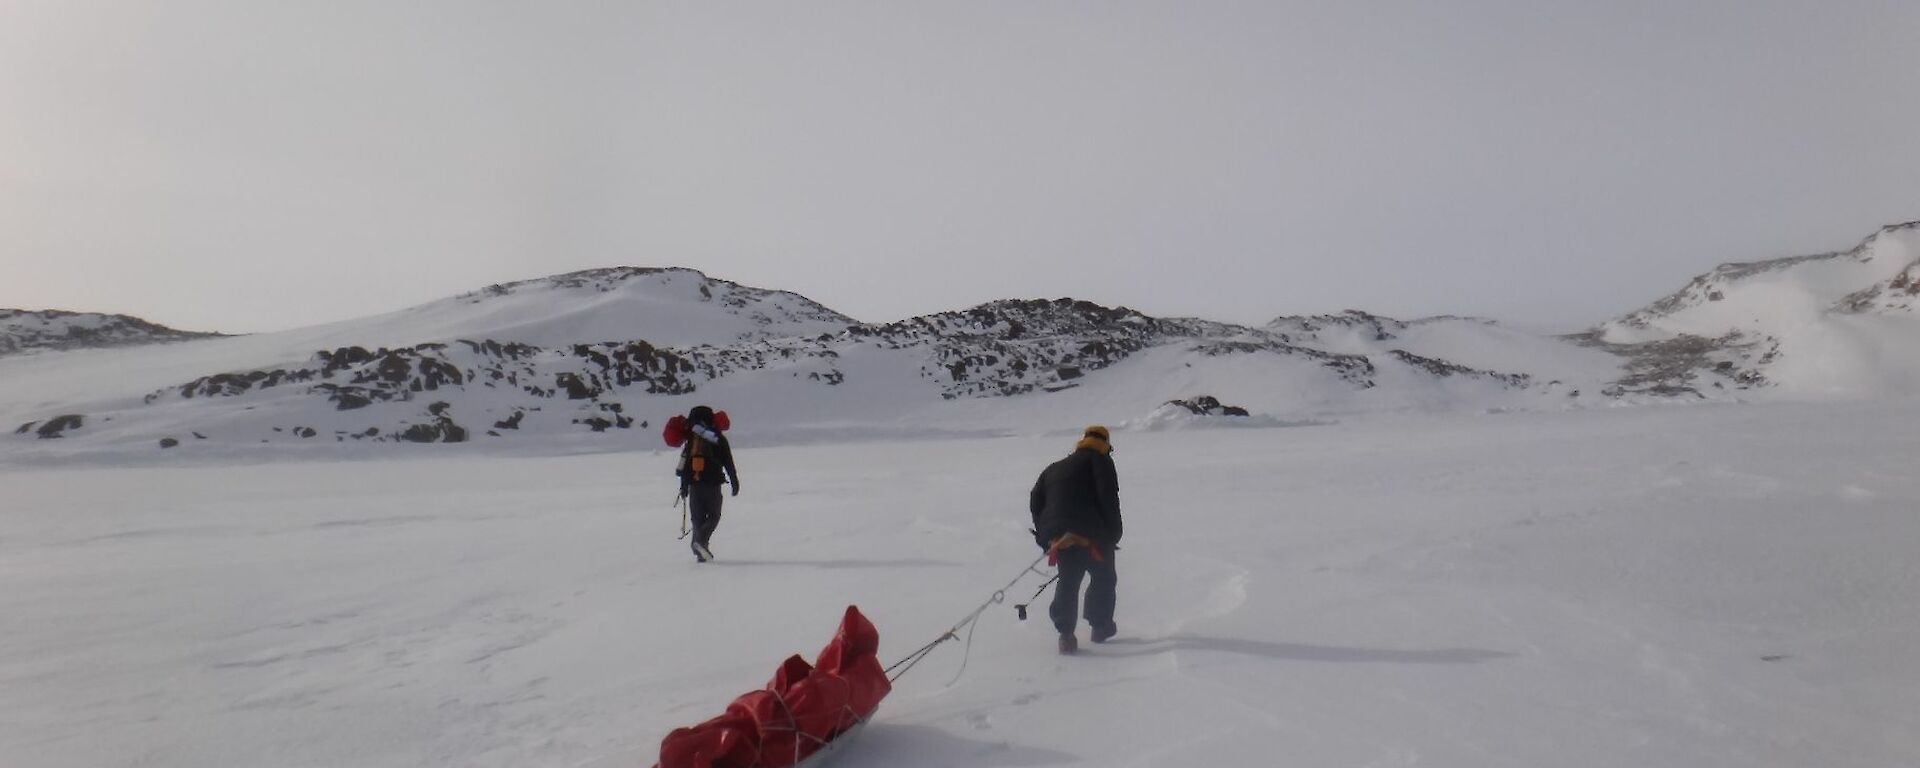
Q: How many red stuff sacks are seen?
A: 2